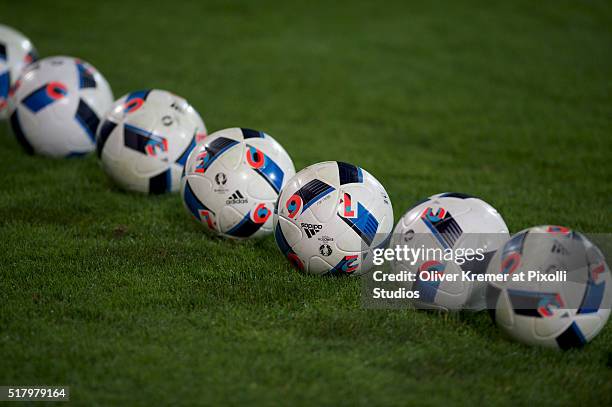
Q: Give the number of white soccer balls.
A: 7